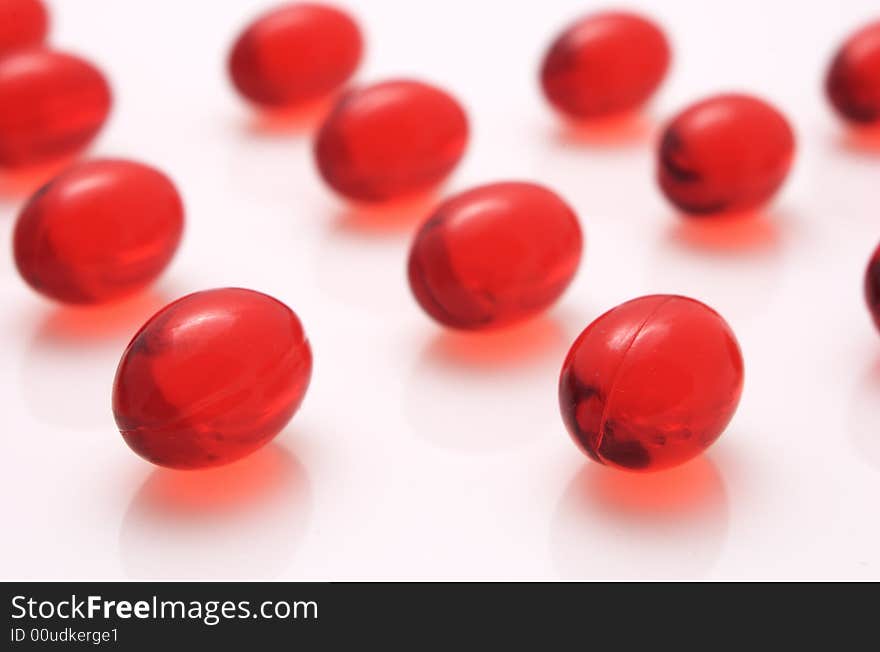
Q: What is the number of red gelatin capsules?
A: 12